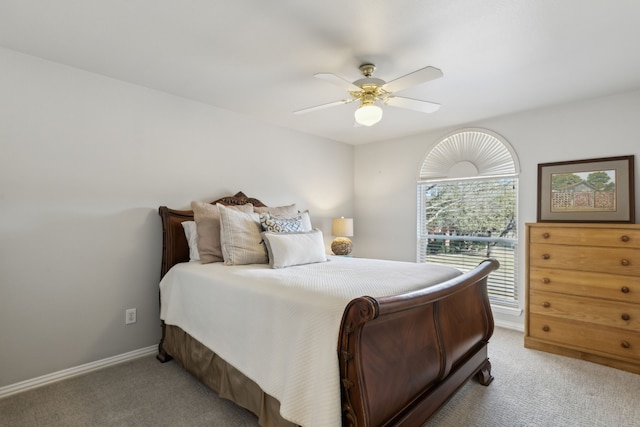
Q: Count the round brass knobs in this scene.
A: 10